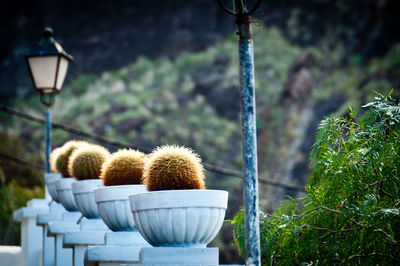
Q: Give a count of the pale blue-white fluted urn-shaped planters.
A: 5